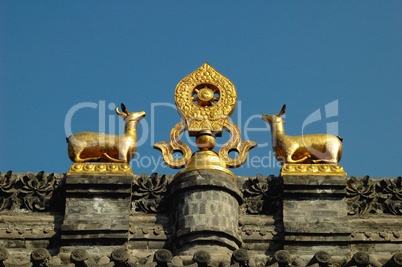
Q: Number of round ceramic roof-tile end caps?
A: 11